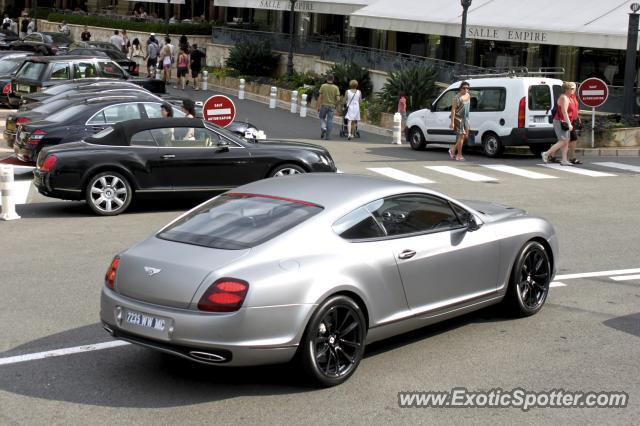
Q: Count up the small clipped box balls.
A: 0